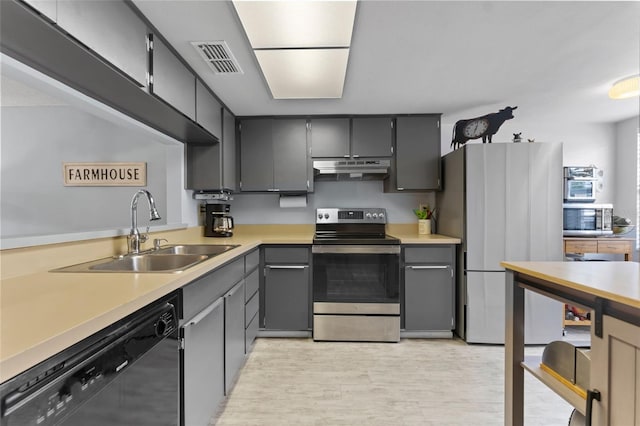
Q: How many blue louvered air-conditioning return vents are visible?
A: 0